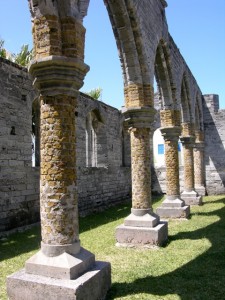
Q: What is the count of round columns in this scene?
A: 5